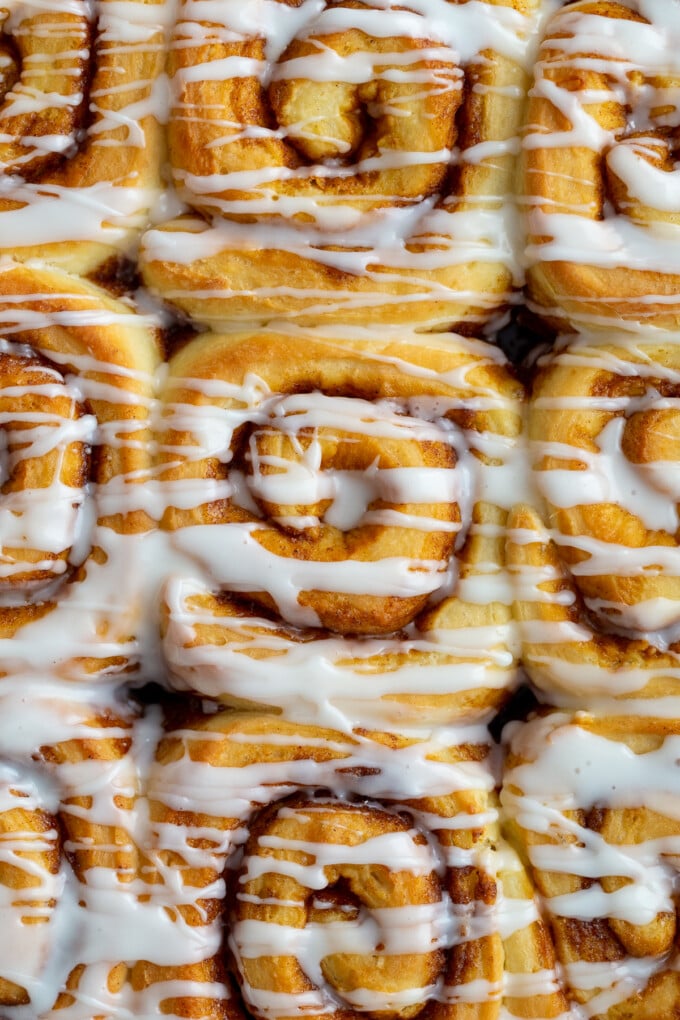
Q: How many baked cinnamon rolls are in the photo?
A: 9